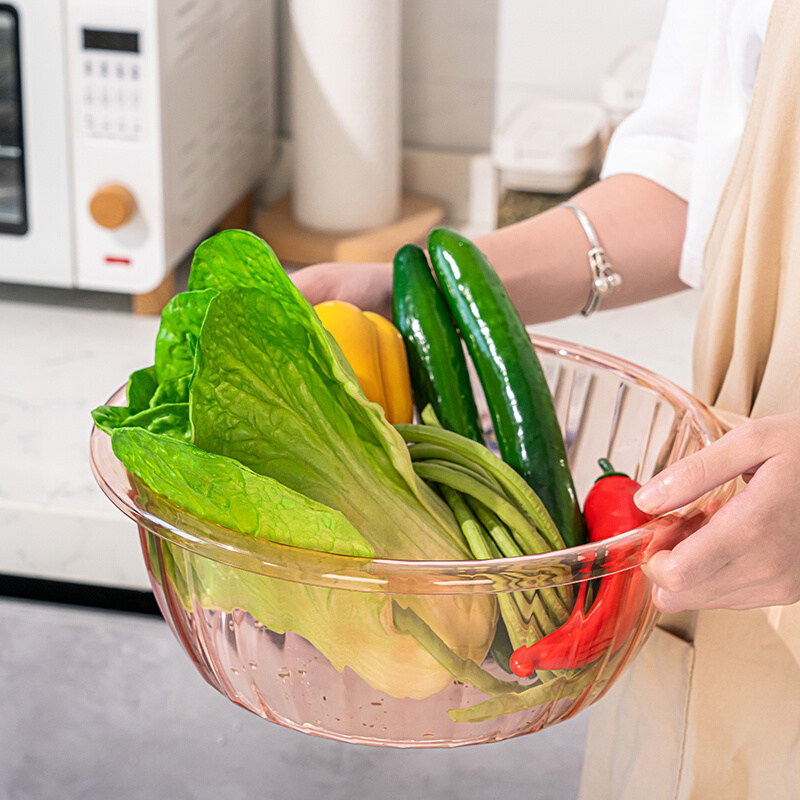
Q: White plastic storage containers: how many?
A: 2